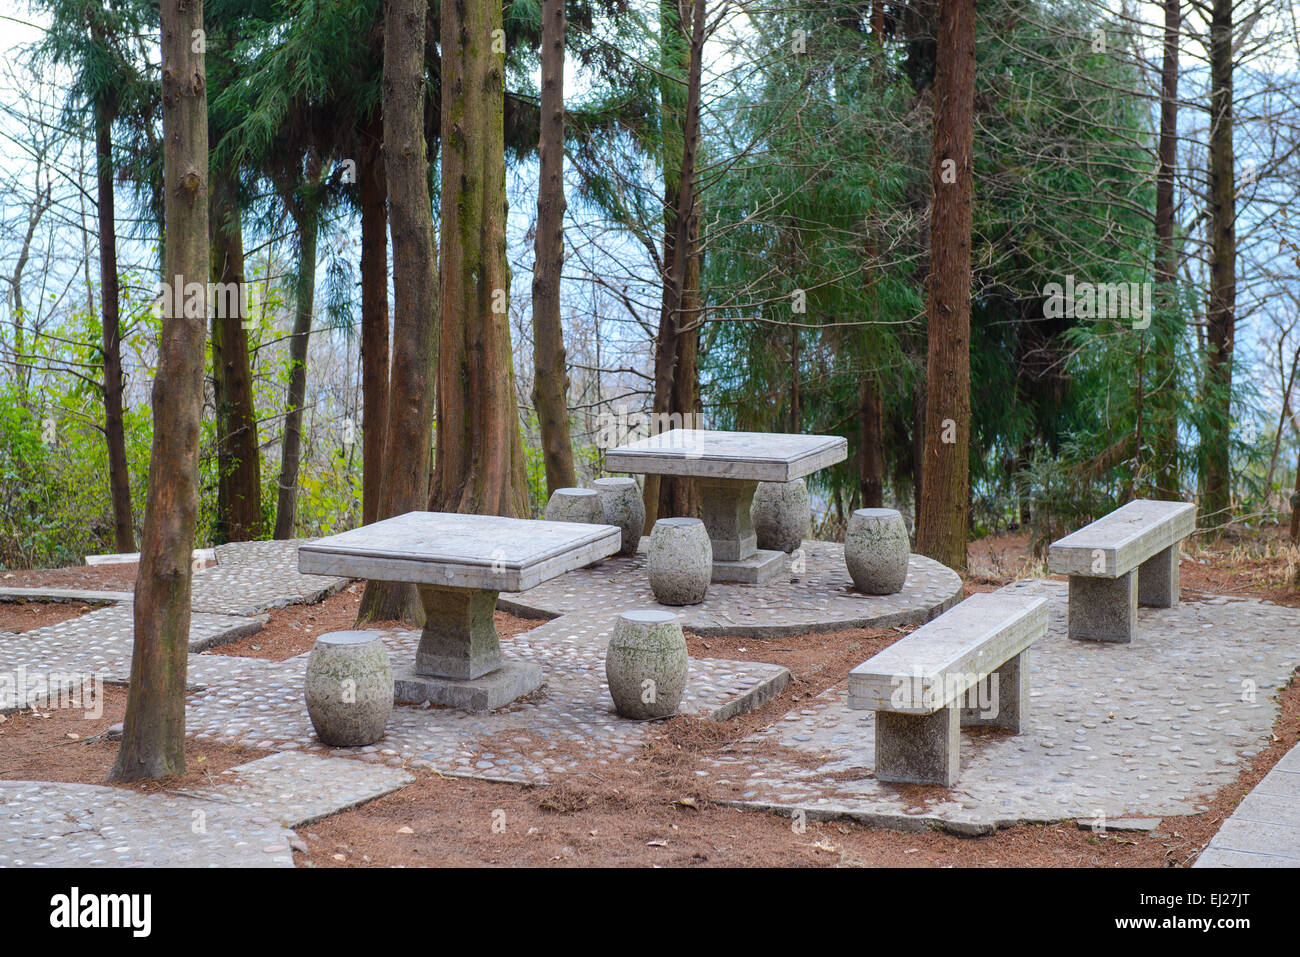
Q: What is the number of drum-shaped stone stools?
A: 7